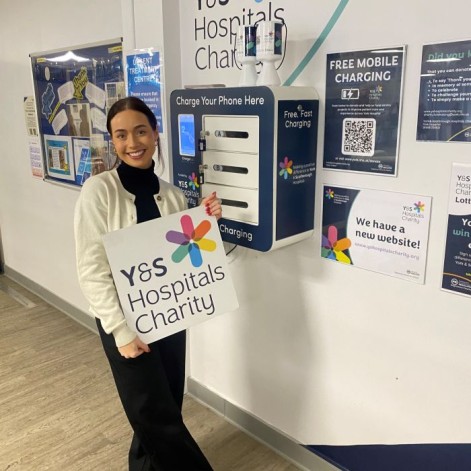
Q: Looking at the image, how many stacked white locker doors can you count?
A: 3